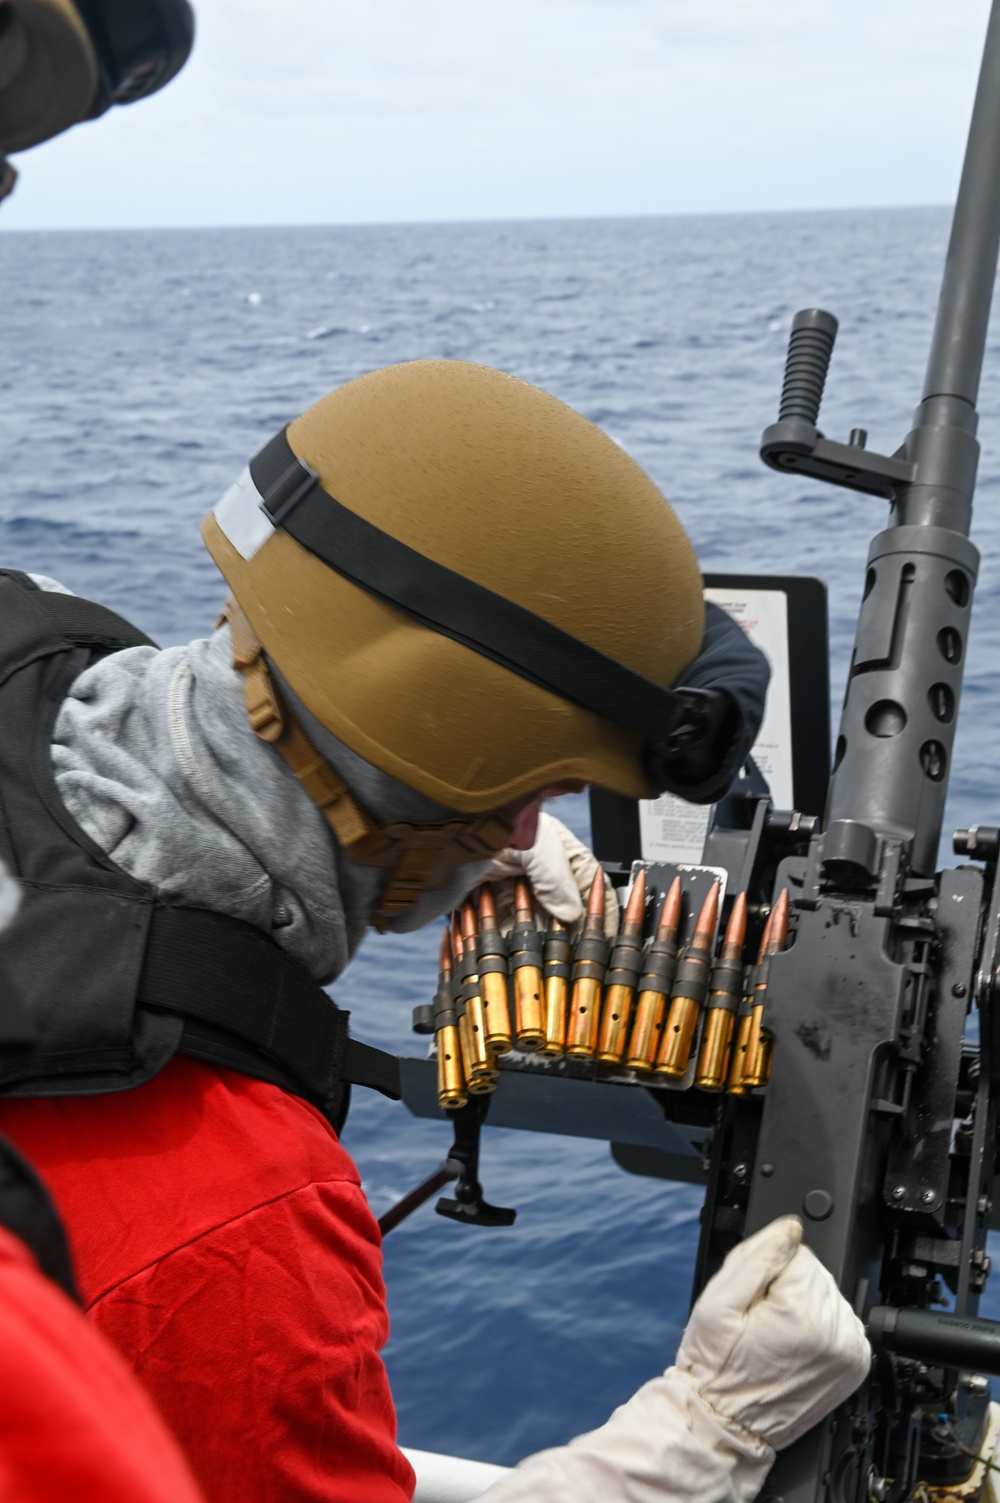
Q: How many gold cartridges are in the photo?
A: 13